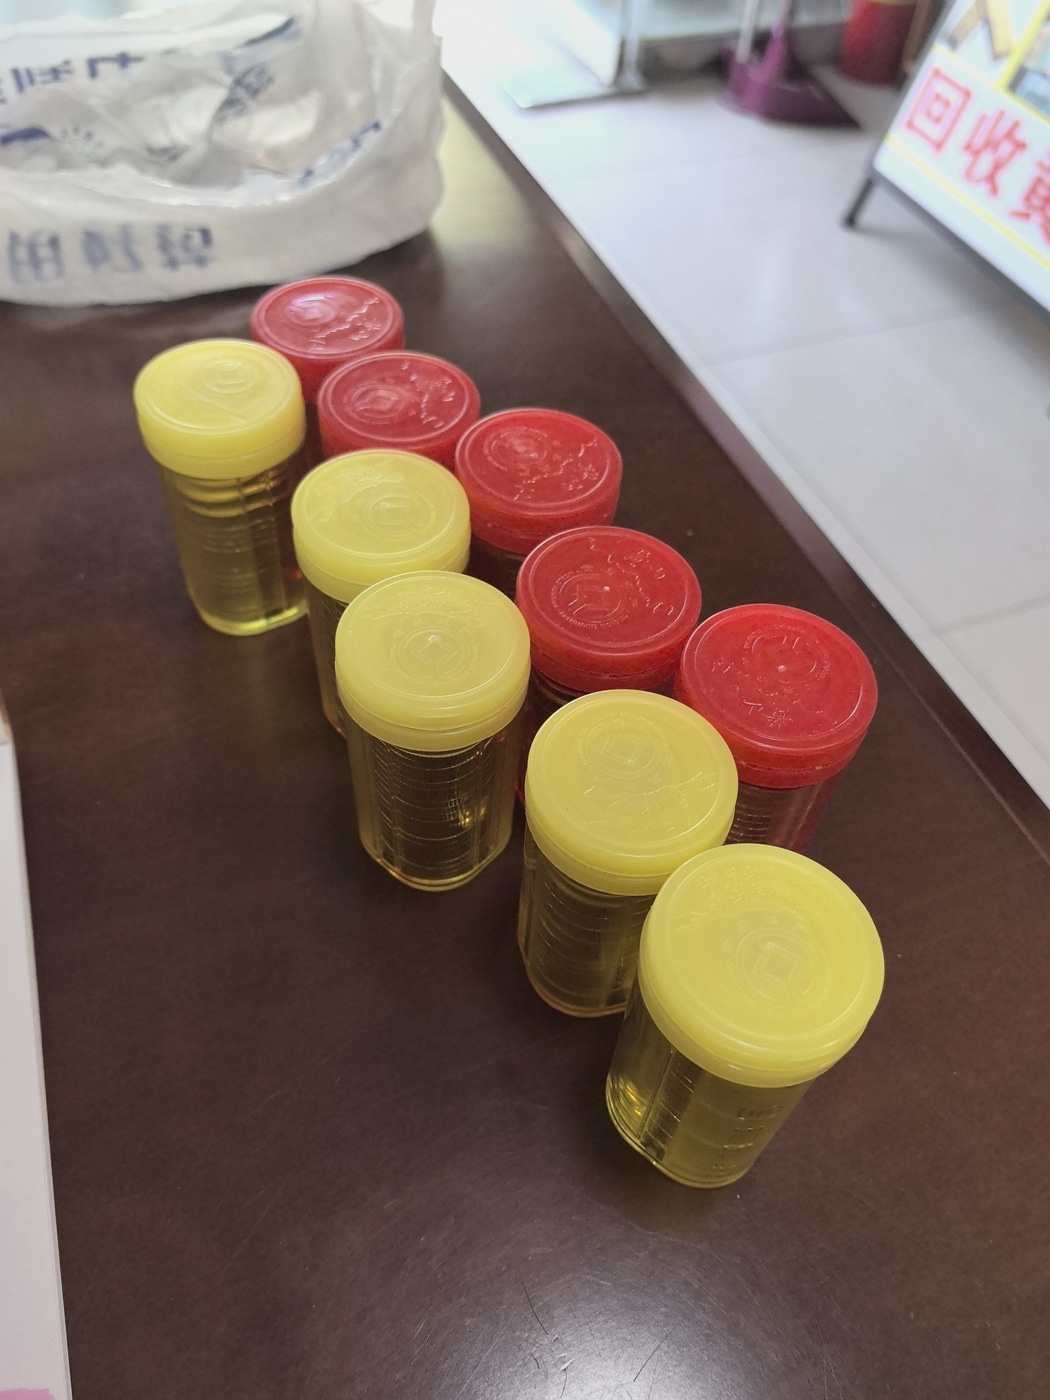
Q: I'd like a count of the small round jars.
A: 10